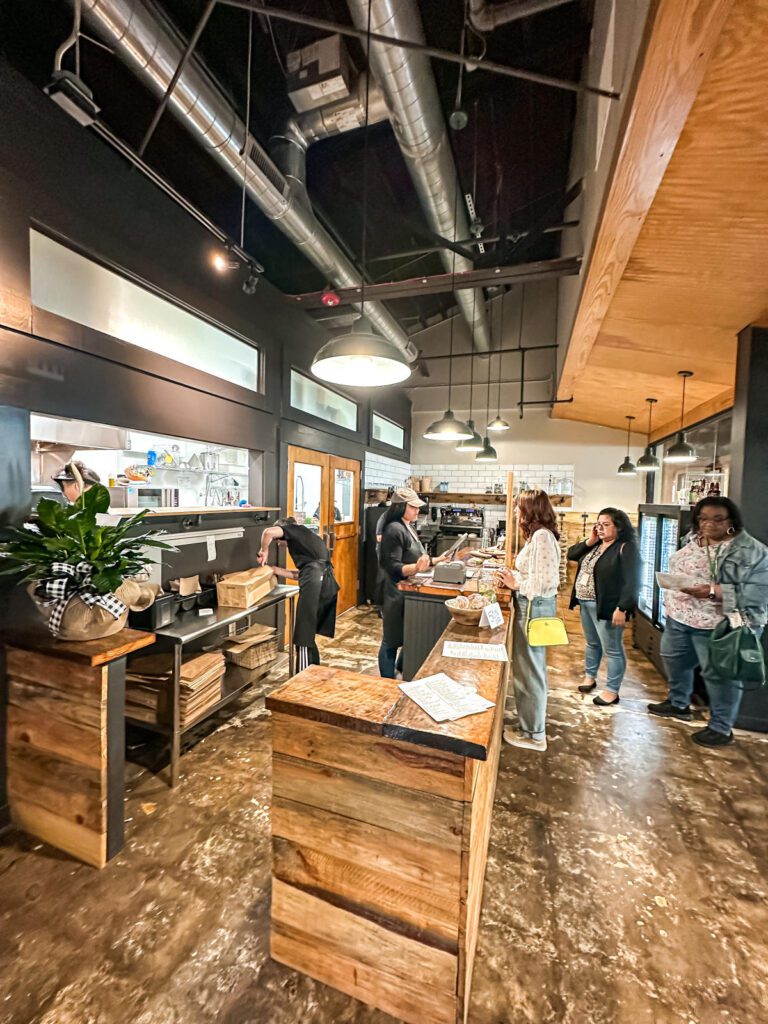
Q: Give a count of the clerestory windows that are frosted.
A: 3